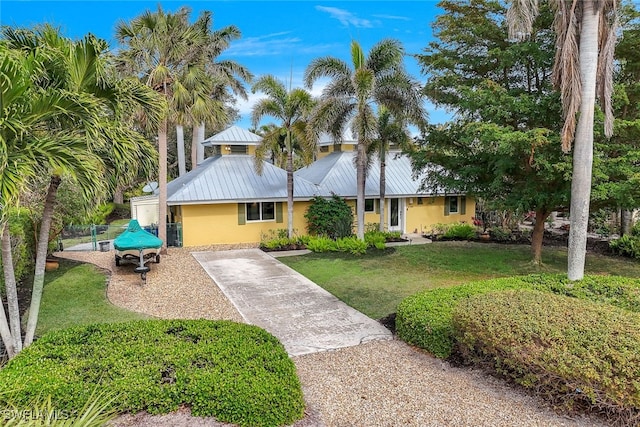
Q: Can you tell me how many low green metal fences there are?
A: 1